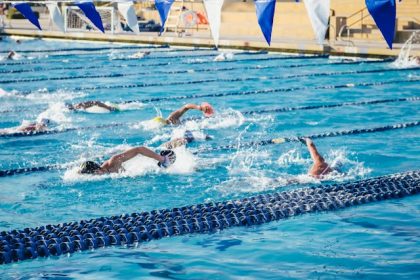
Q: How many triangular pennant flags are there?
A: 9